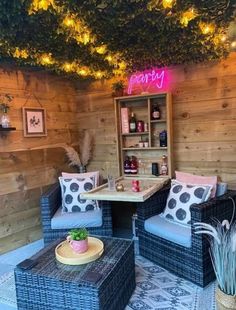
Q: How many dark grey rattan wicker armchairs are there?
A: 2